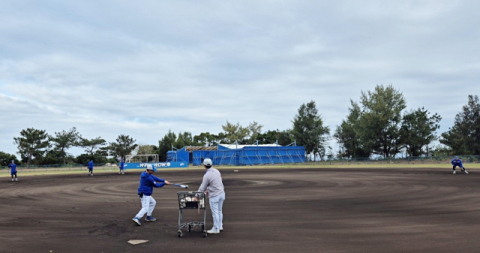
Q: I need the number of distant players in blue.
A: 4